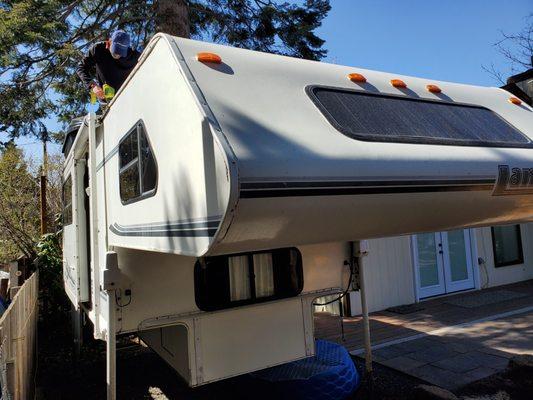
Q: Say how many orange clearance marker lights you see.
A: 5